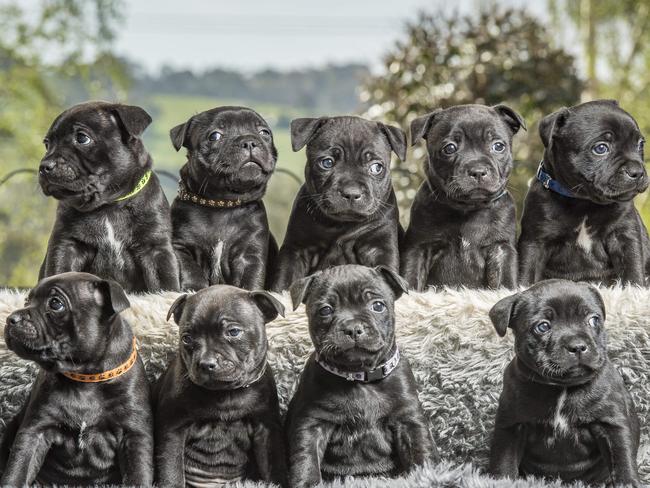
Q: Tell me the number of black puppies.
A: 9